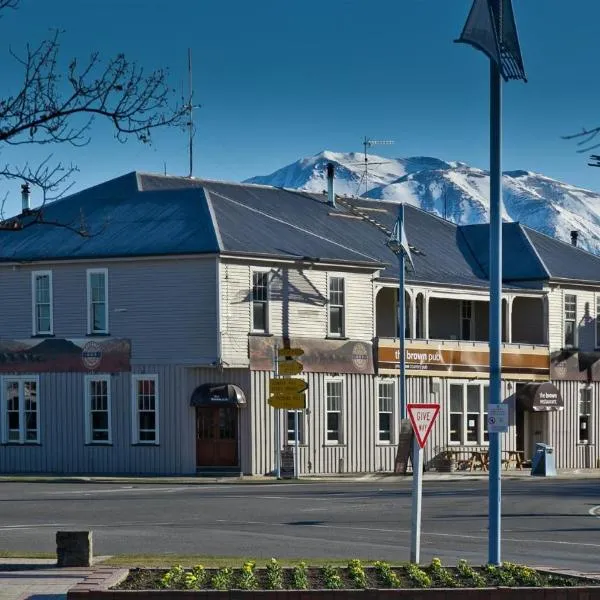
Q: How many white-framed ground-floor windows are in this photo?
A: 8